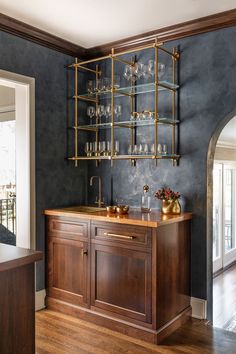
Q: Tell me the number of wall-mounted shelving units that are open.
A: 1